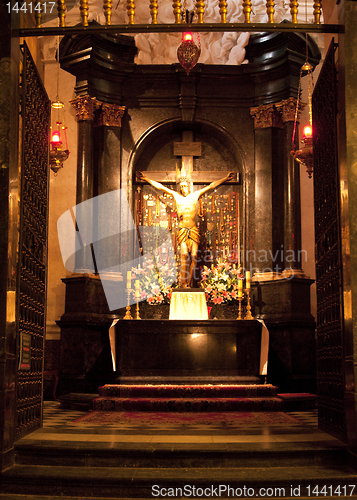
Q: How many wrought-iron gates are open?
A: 2